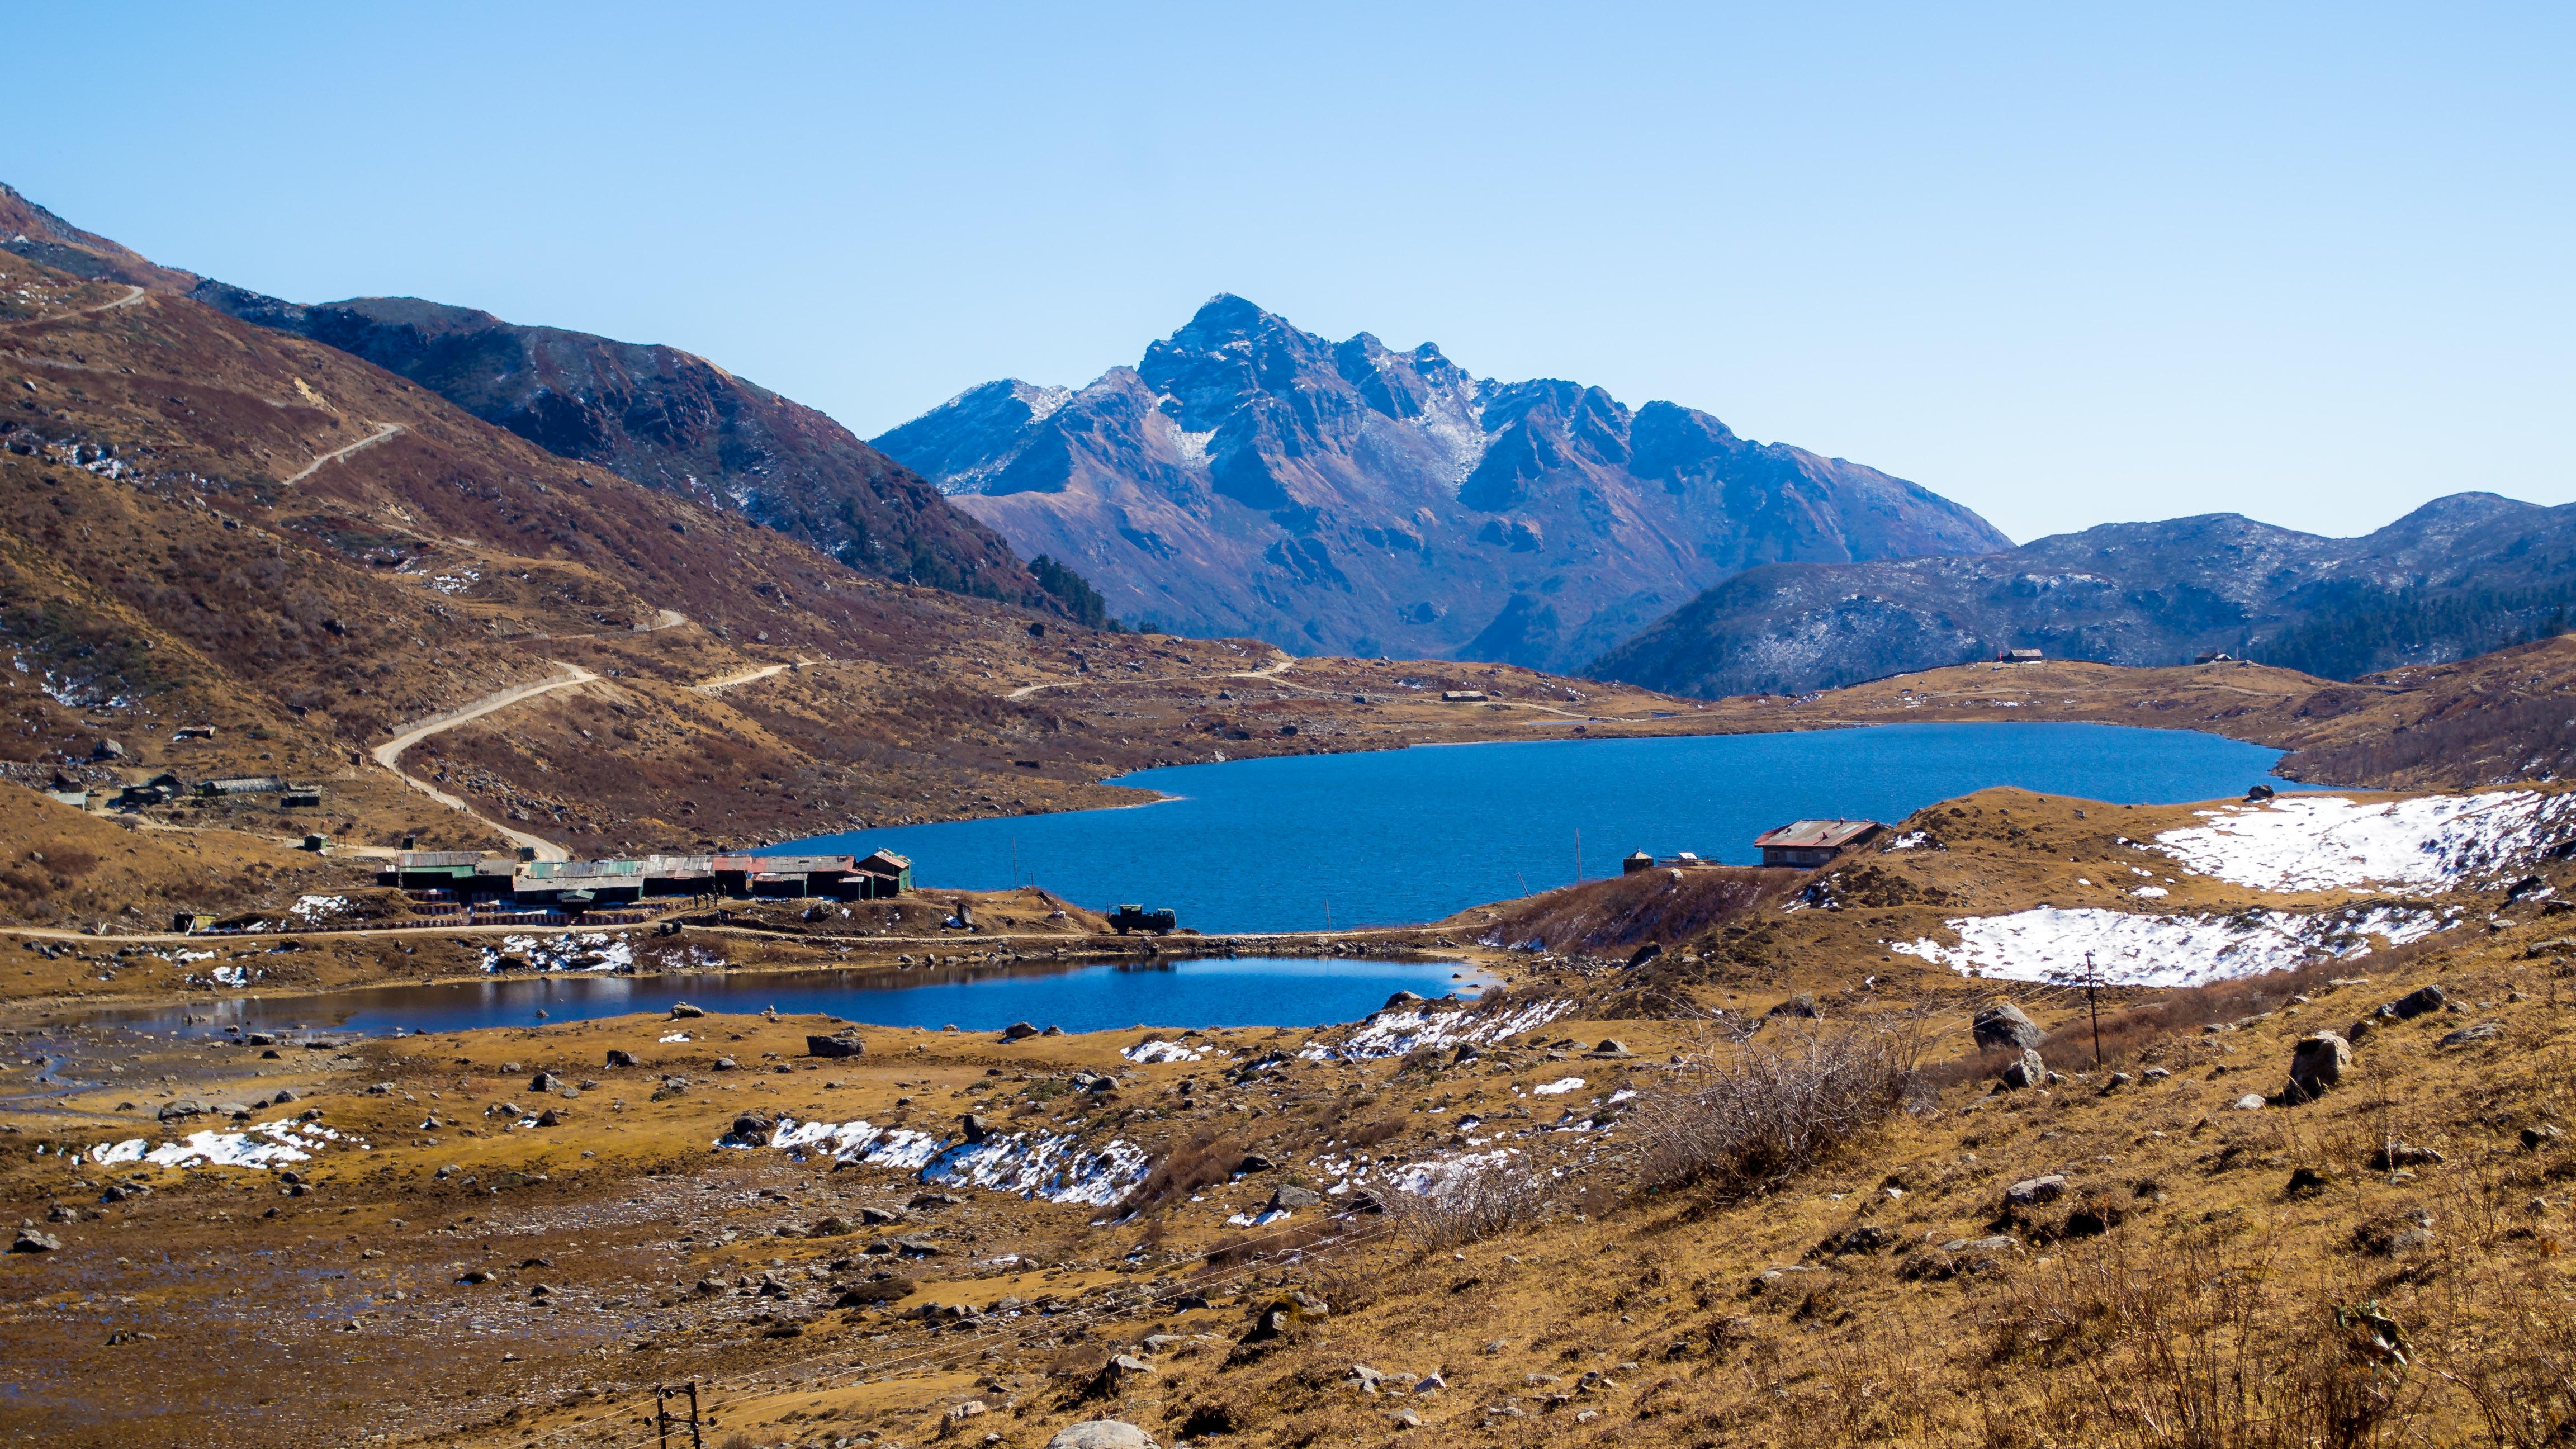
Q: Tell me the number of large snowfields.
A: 2